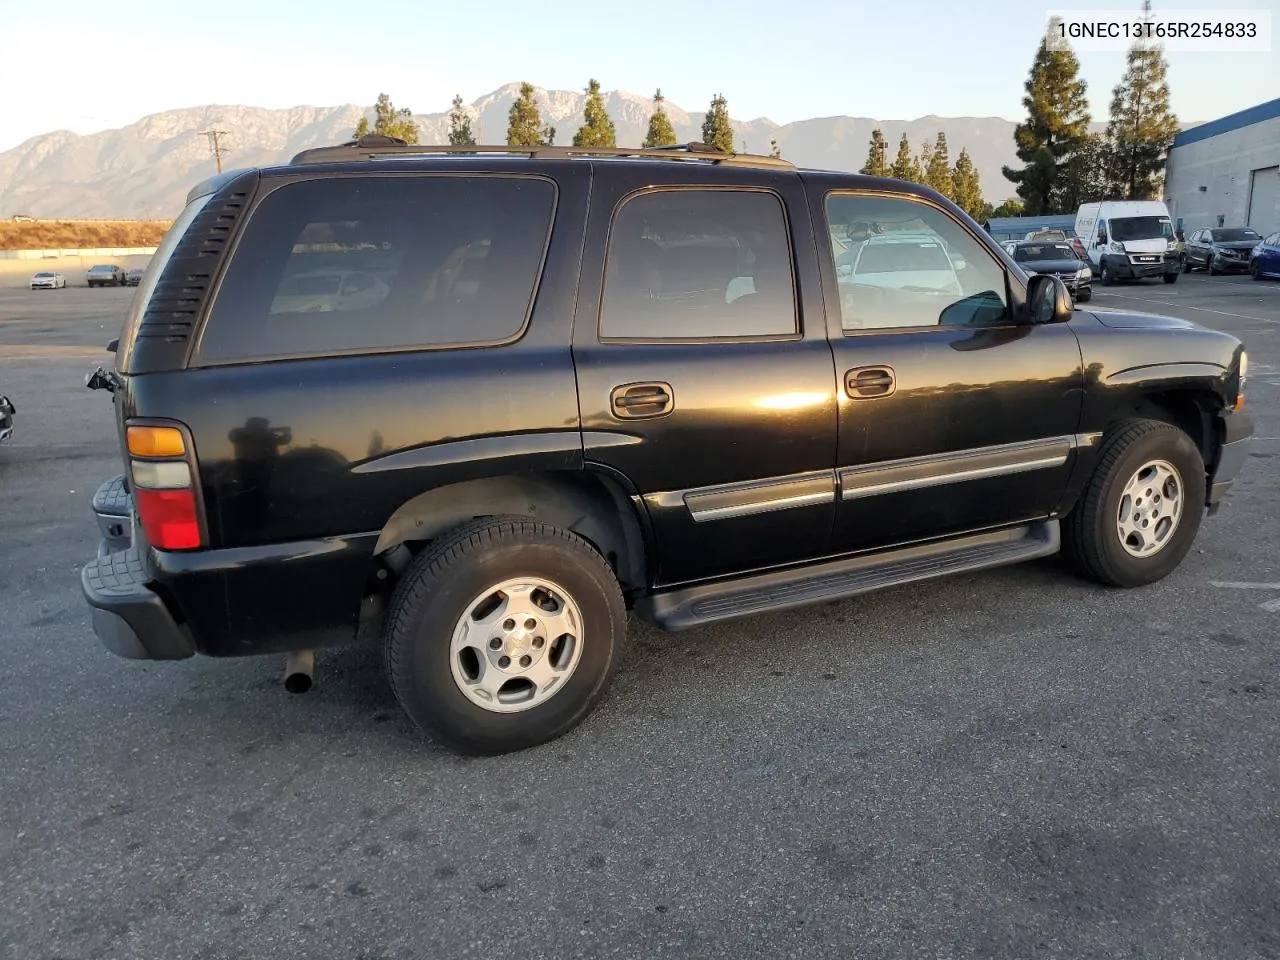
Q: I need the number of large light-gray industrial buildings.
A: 1